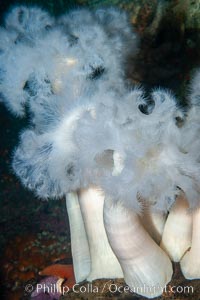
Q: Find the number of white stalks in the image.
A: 6